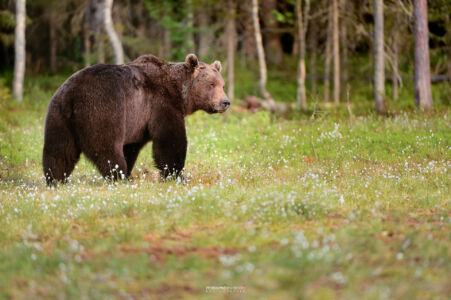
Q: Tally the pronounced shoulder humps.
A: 1